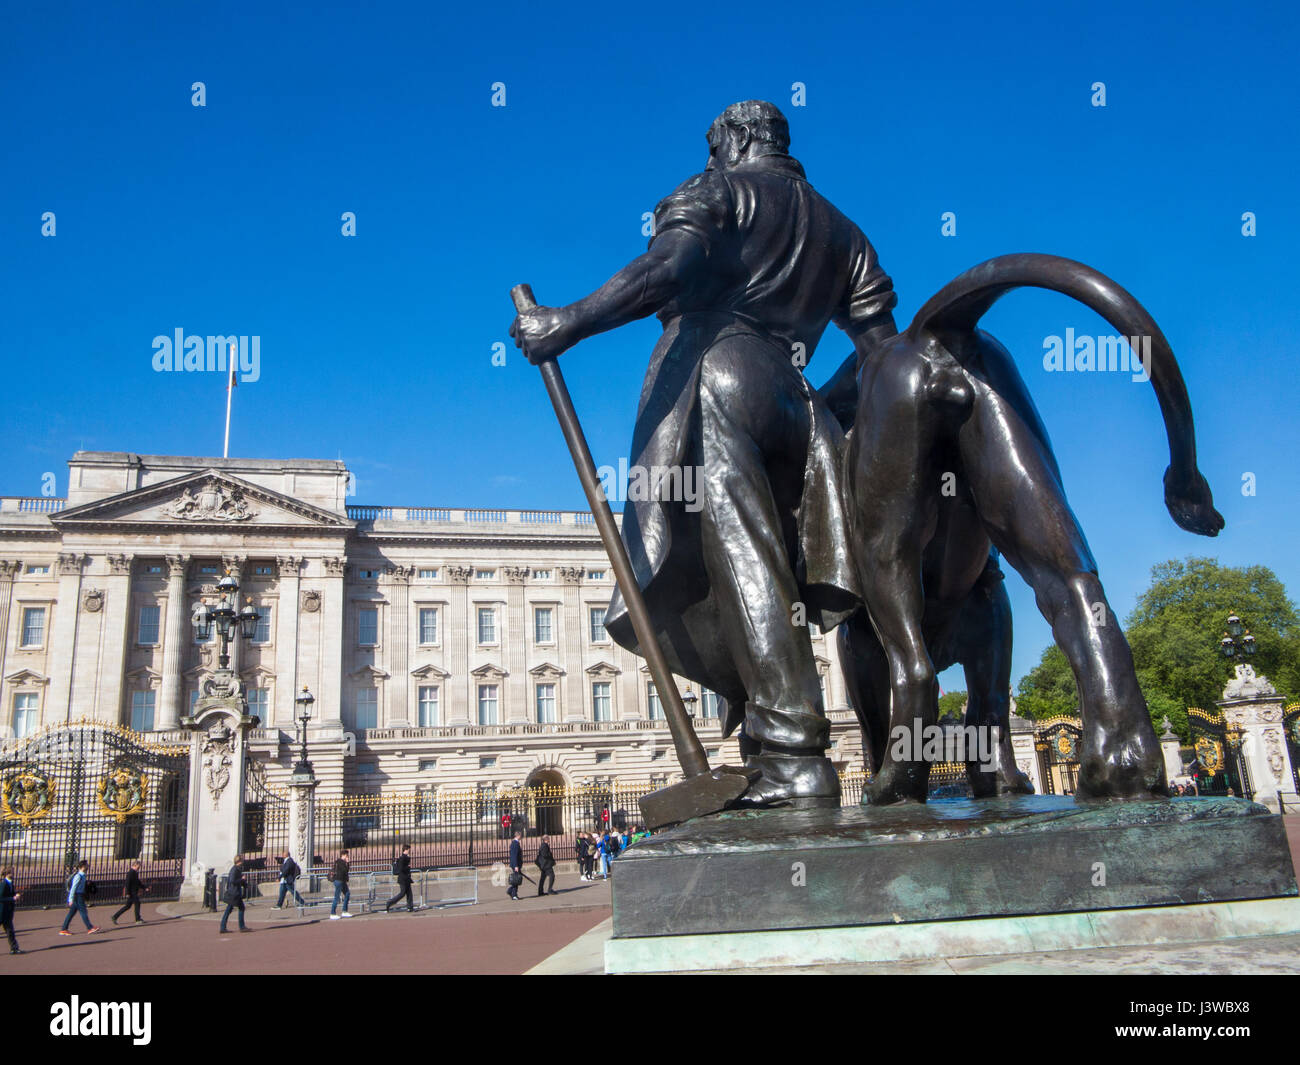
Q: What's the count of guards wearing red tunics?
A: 2